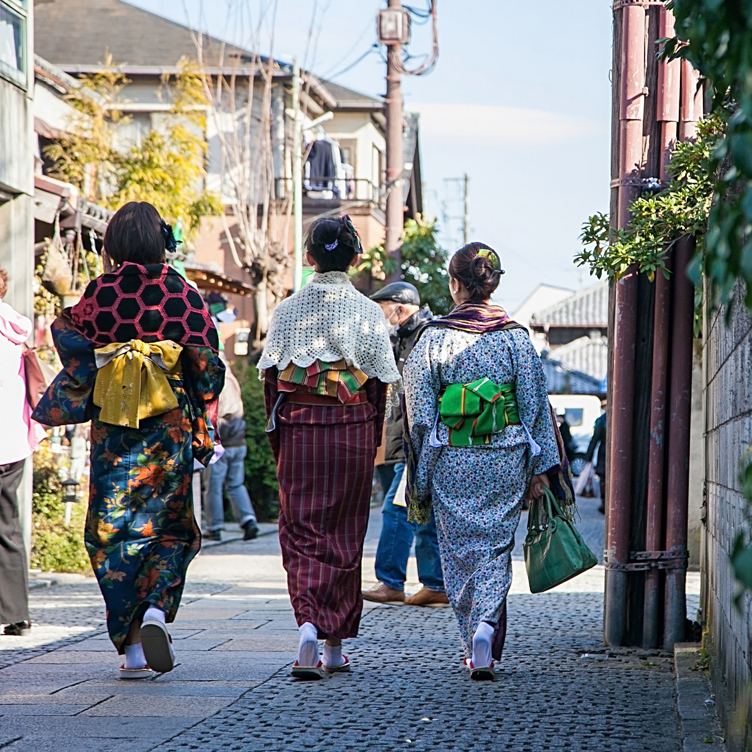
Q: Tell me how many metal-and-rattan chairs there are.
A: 0